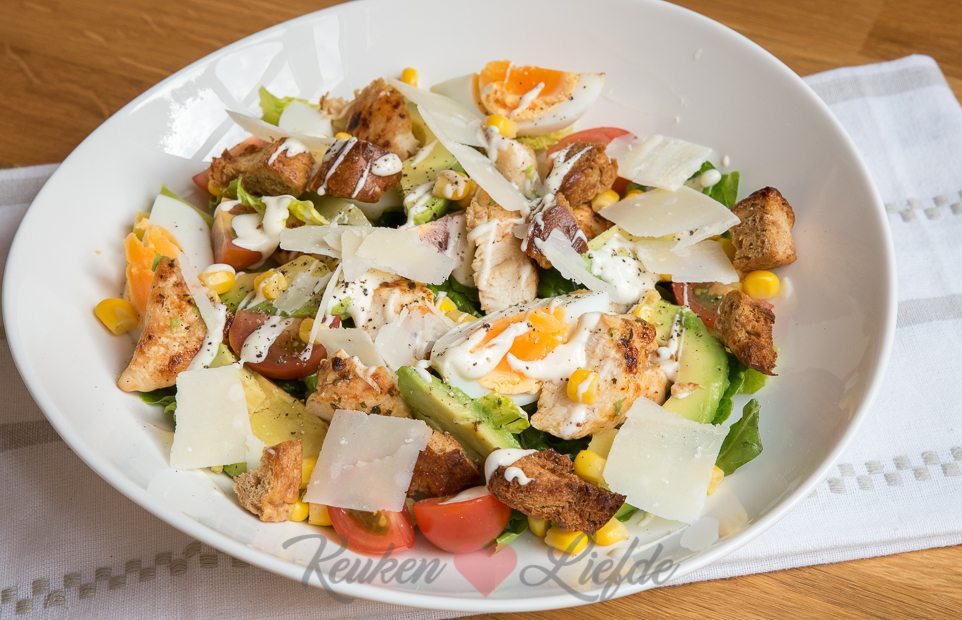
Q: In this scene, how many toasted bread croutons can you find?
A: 9